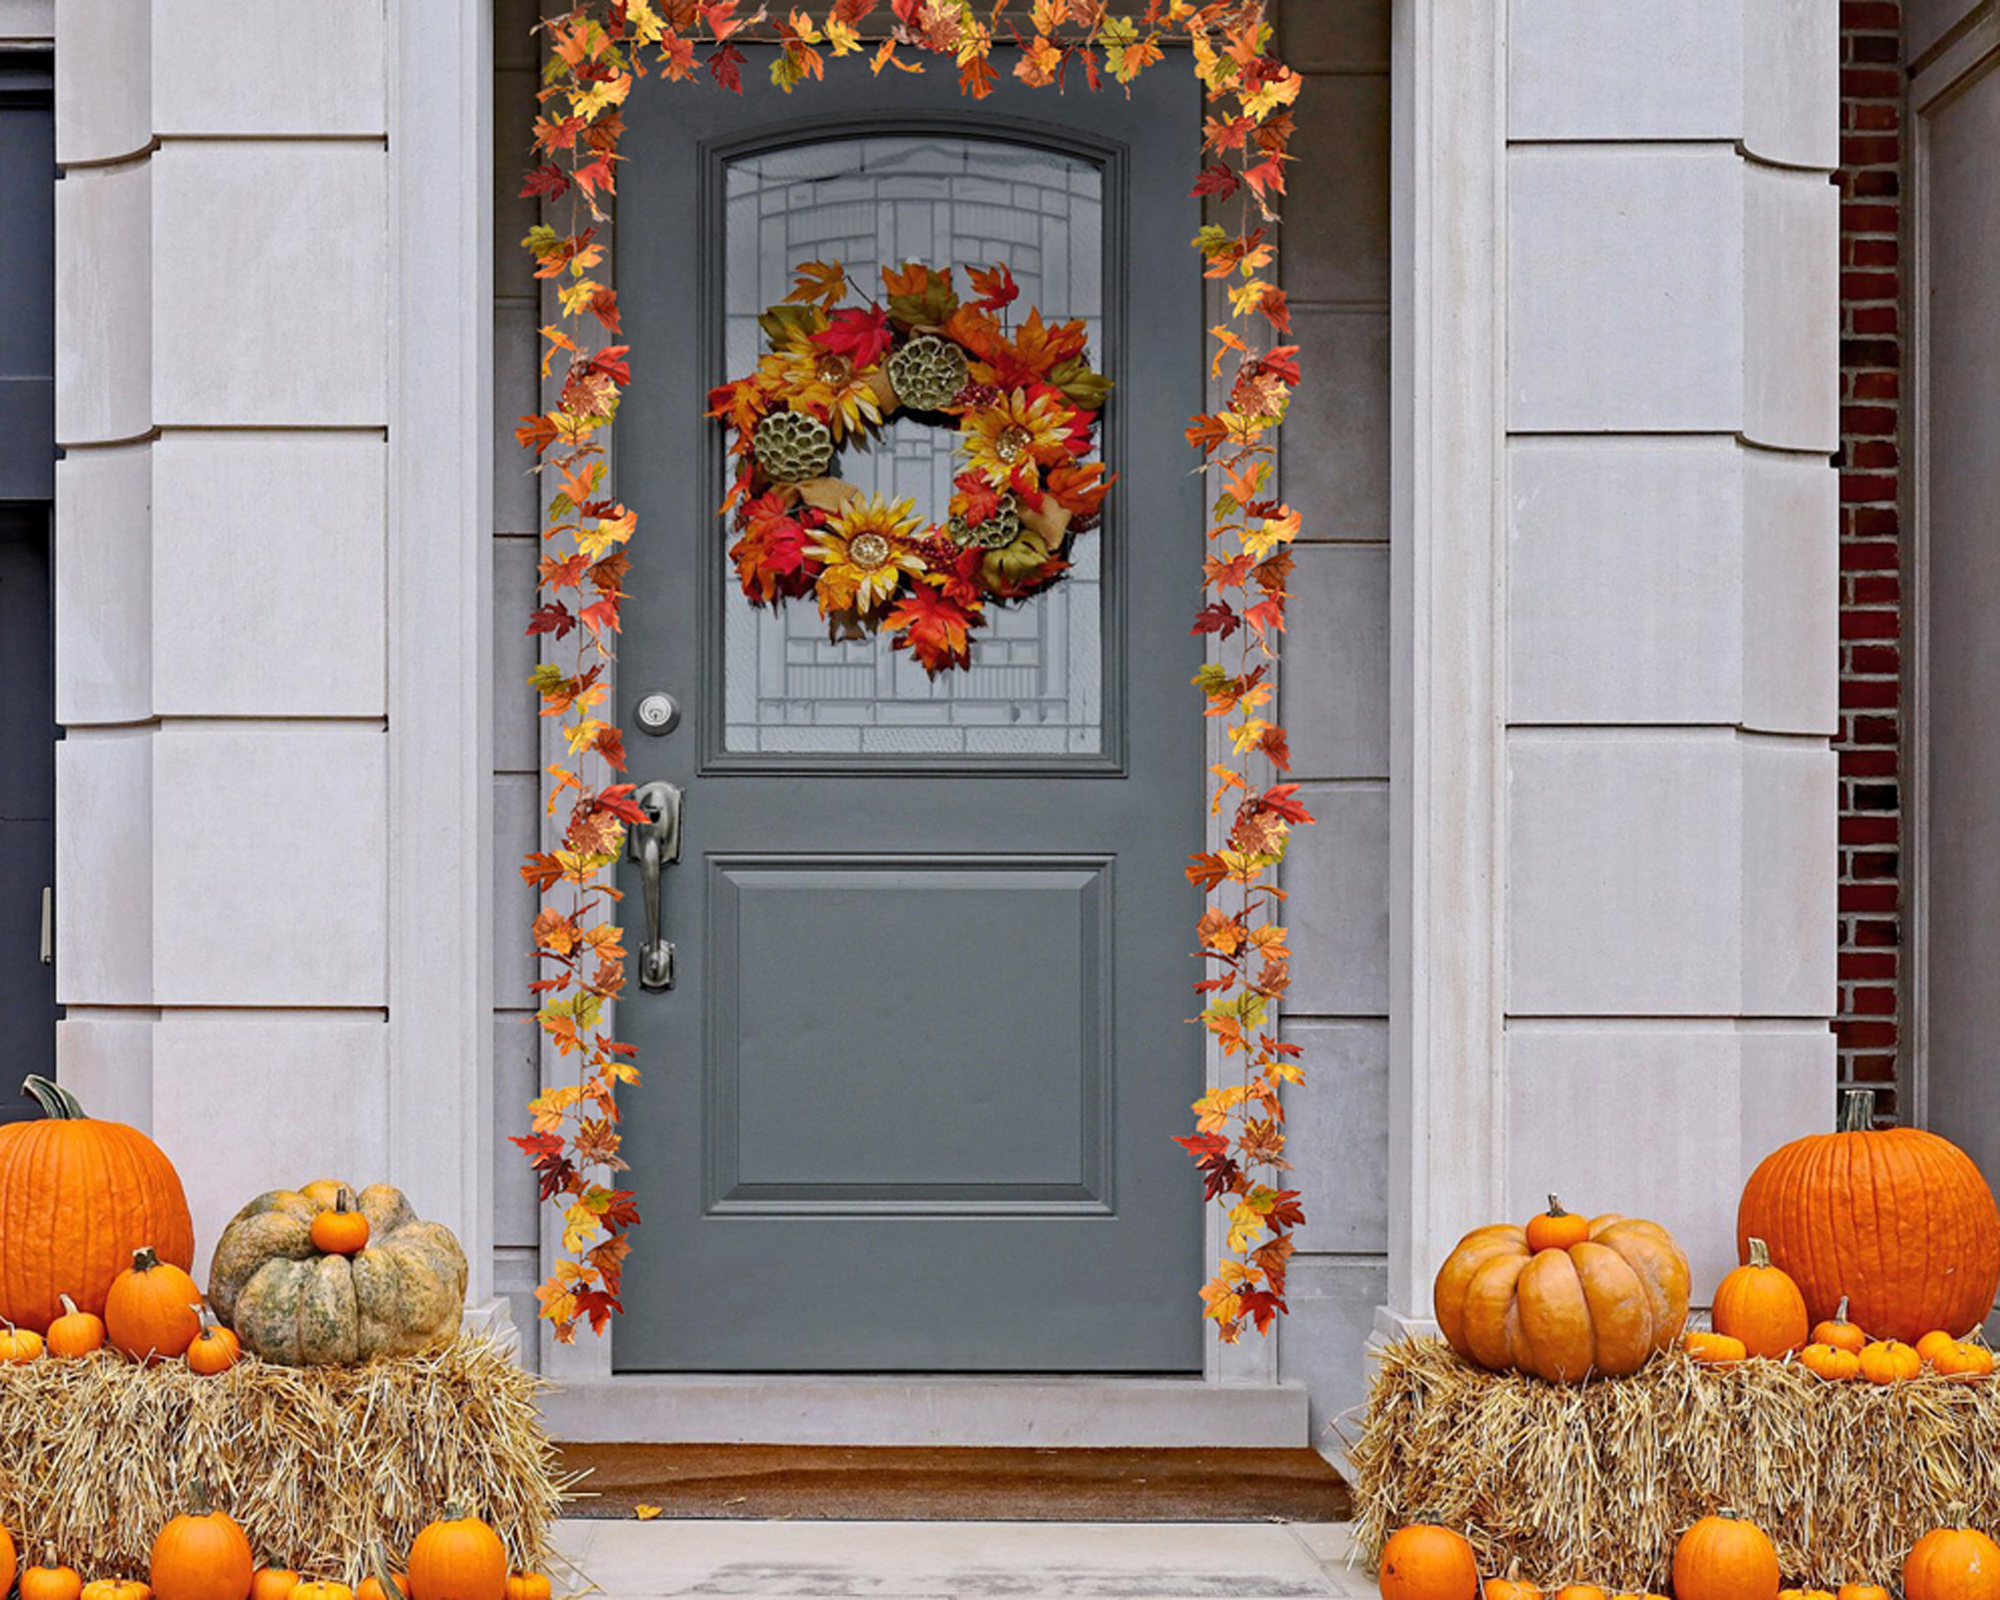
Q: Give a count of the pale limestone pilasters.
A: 2